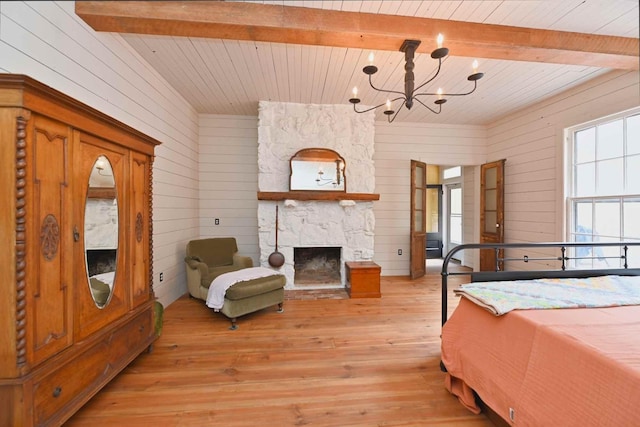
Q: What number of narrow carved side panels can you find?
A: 2